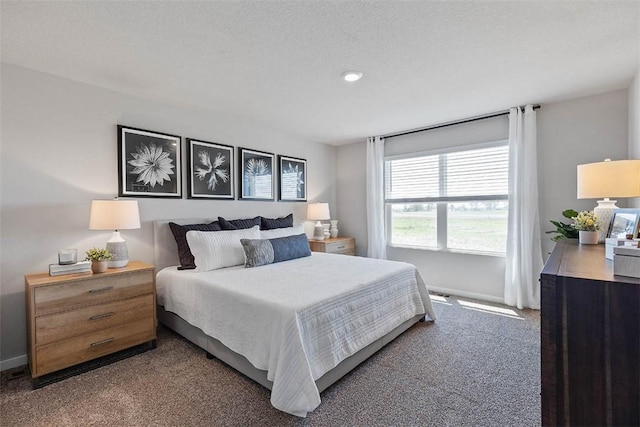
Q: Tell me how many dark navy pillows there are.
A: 3